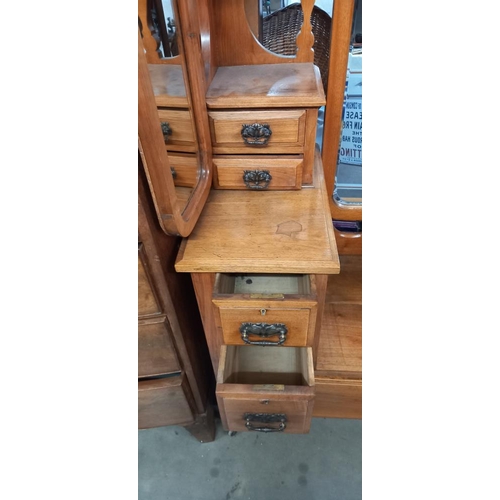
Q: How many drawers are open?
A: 2